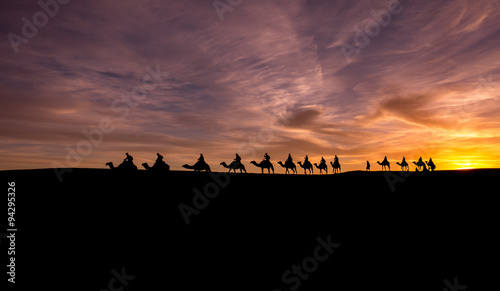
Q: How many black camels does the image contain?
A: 13